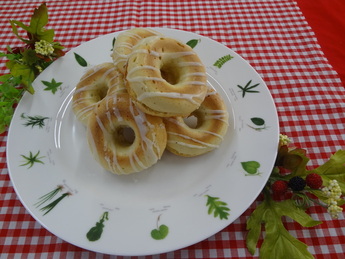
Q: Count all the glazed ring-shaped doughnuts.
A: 5